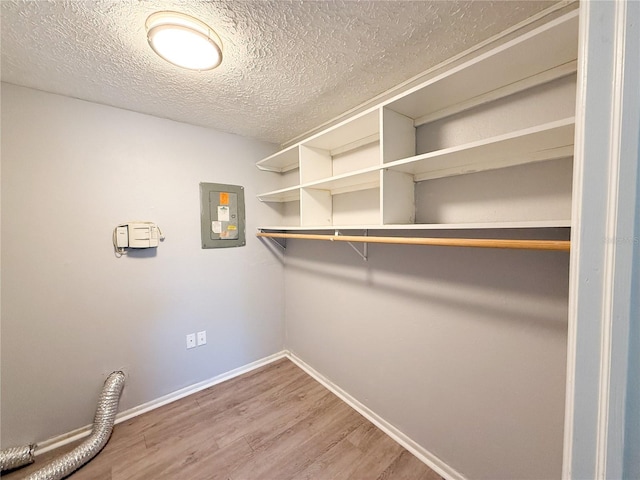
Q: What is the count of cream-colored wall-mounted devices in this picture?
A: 1